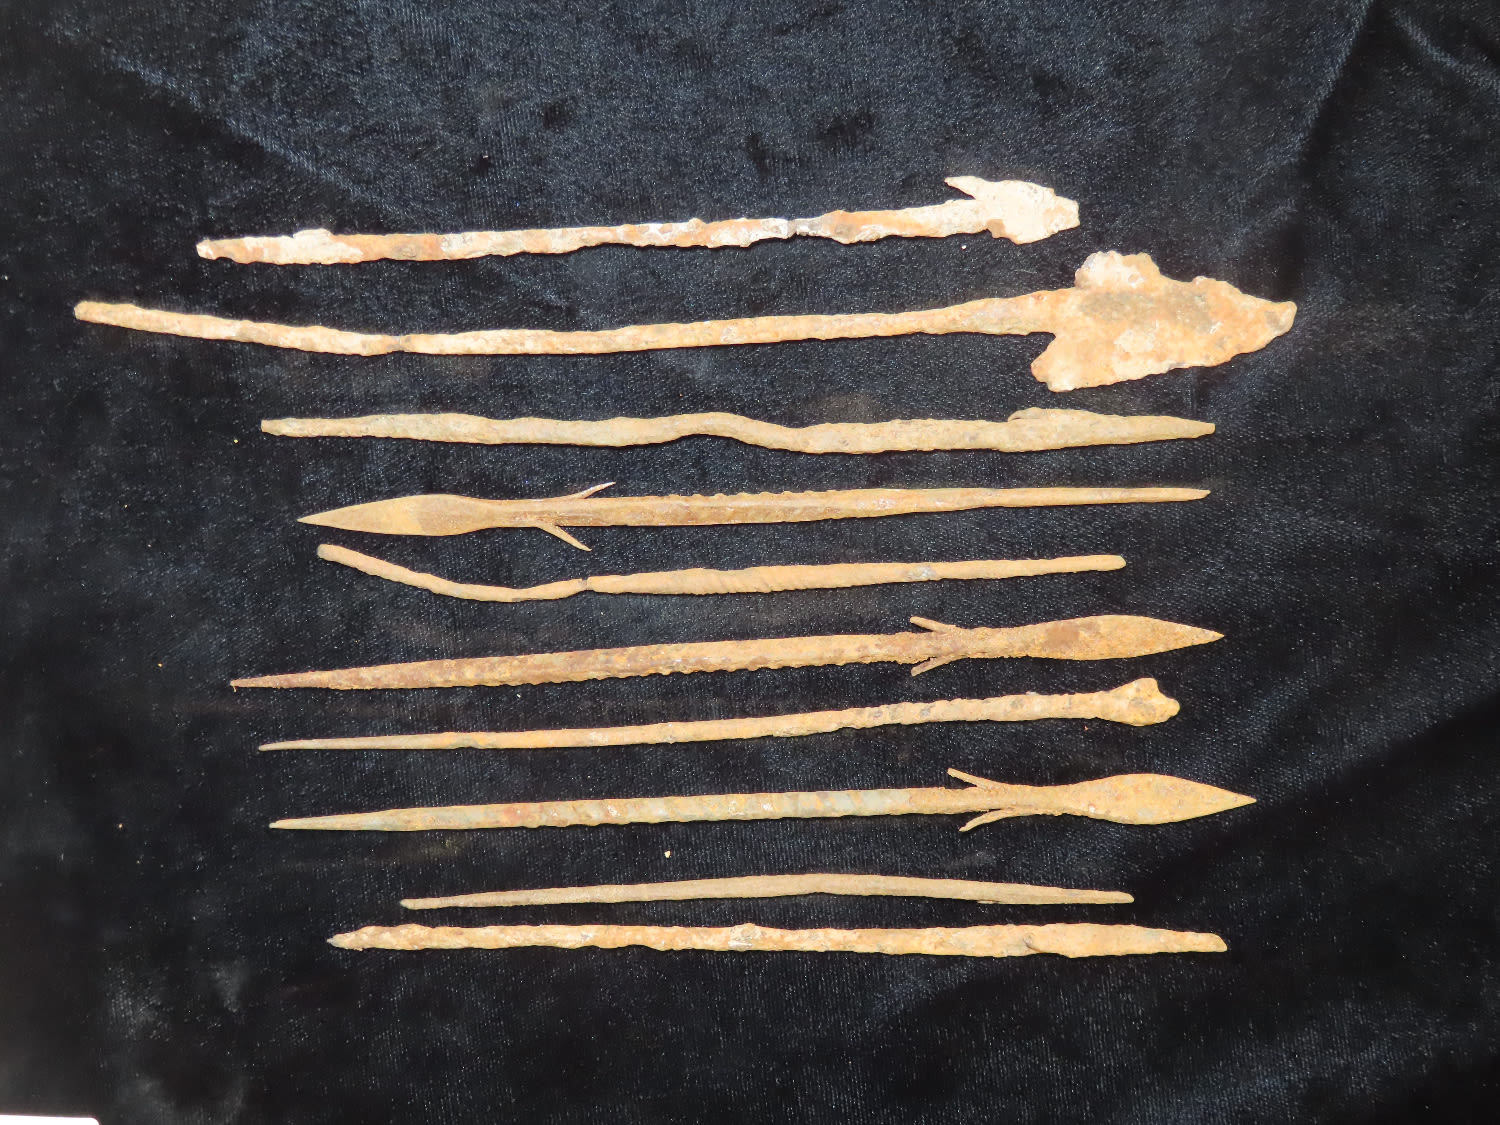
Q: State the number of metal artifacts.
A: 10